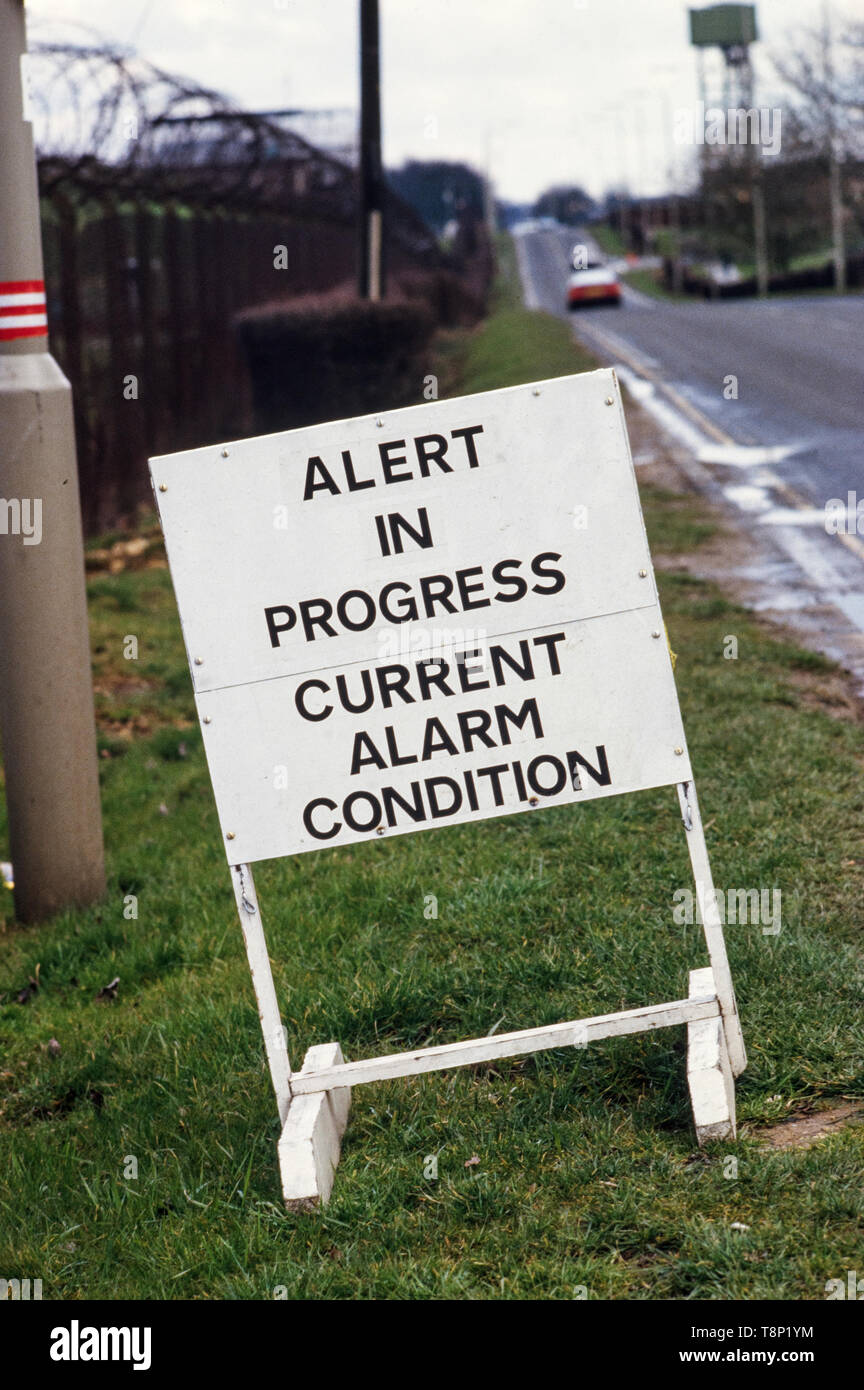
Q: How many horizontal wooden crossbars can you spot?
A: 1